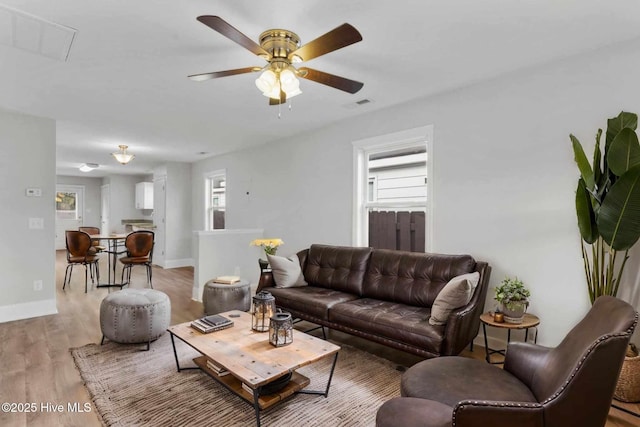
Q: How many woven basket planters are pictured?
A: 1